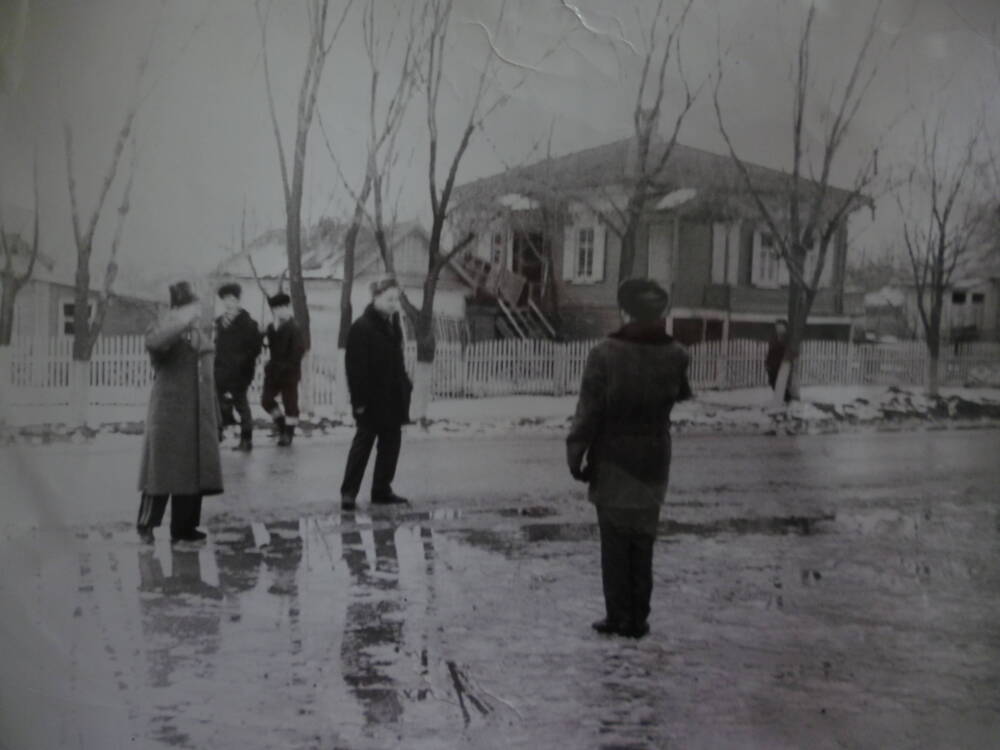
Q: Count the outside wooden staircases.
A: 1